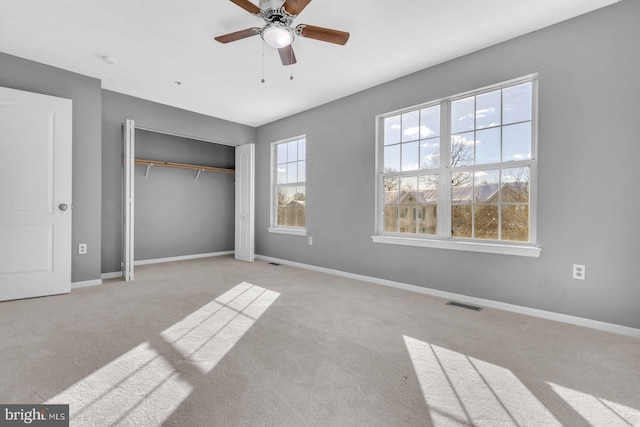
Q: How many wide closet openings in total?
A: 1